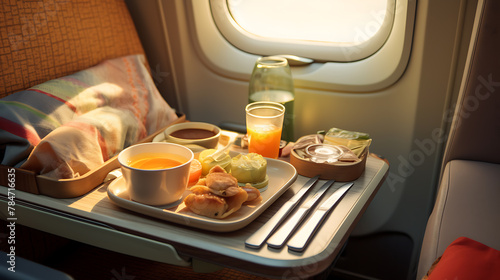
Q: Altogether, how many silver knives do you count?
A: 3